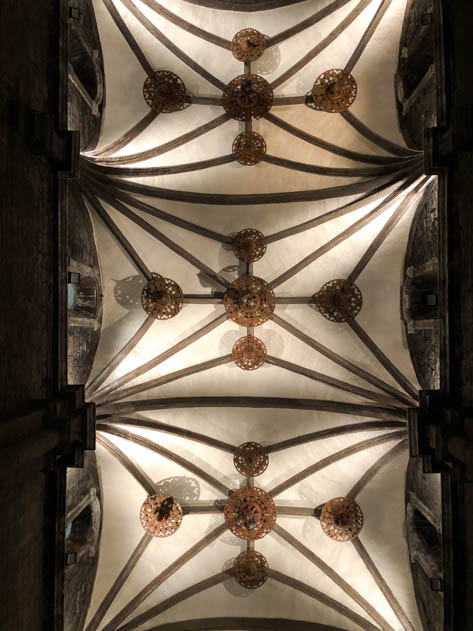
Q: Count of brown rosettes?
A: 15